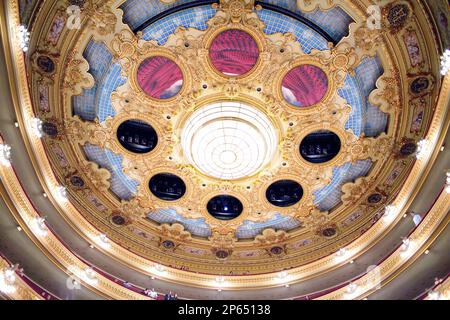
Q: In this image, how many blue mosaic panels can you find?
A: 8